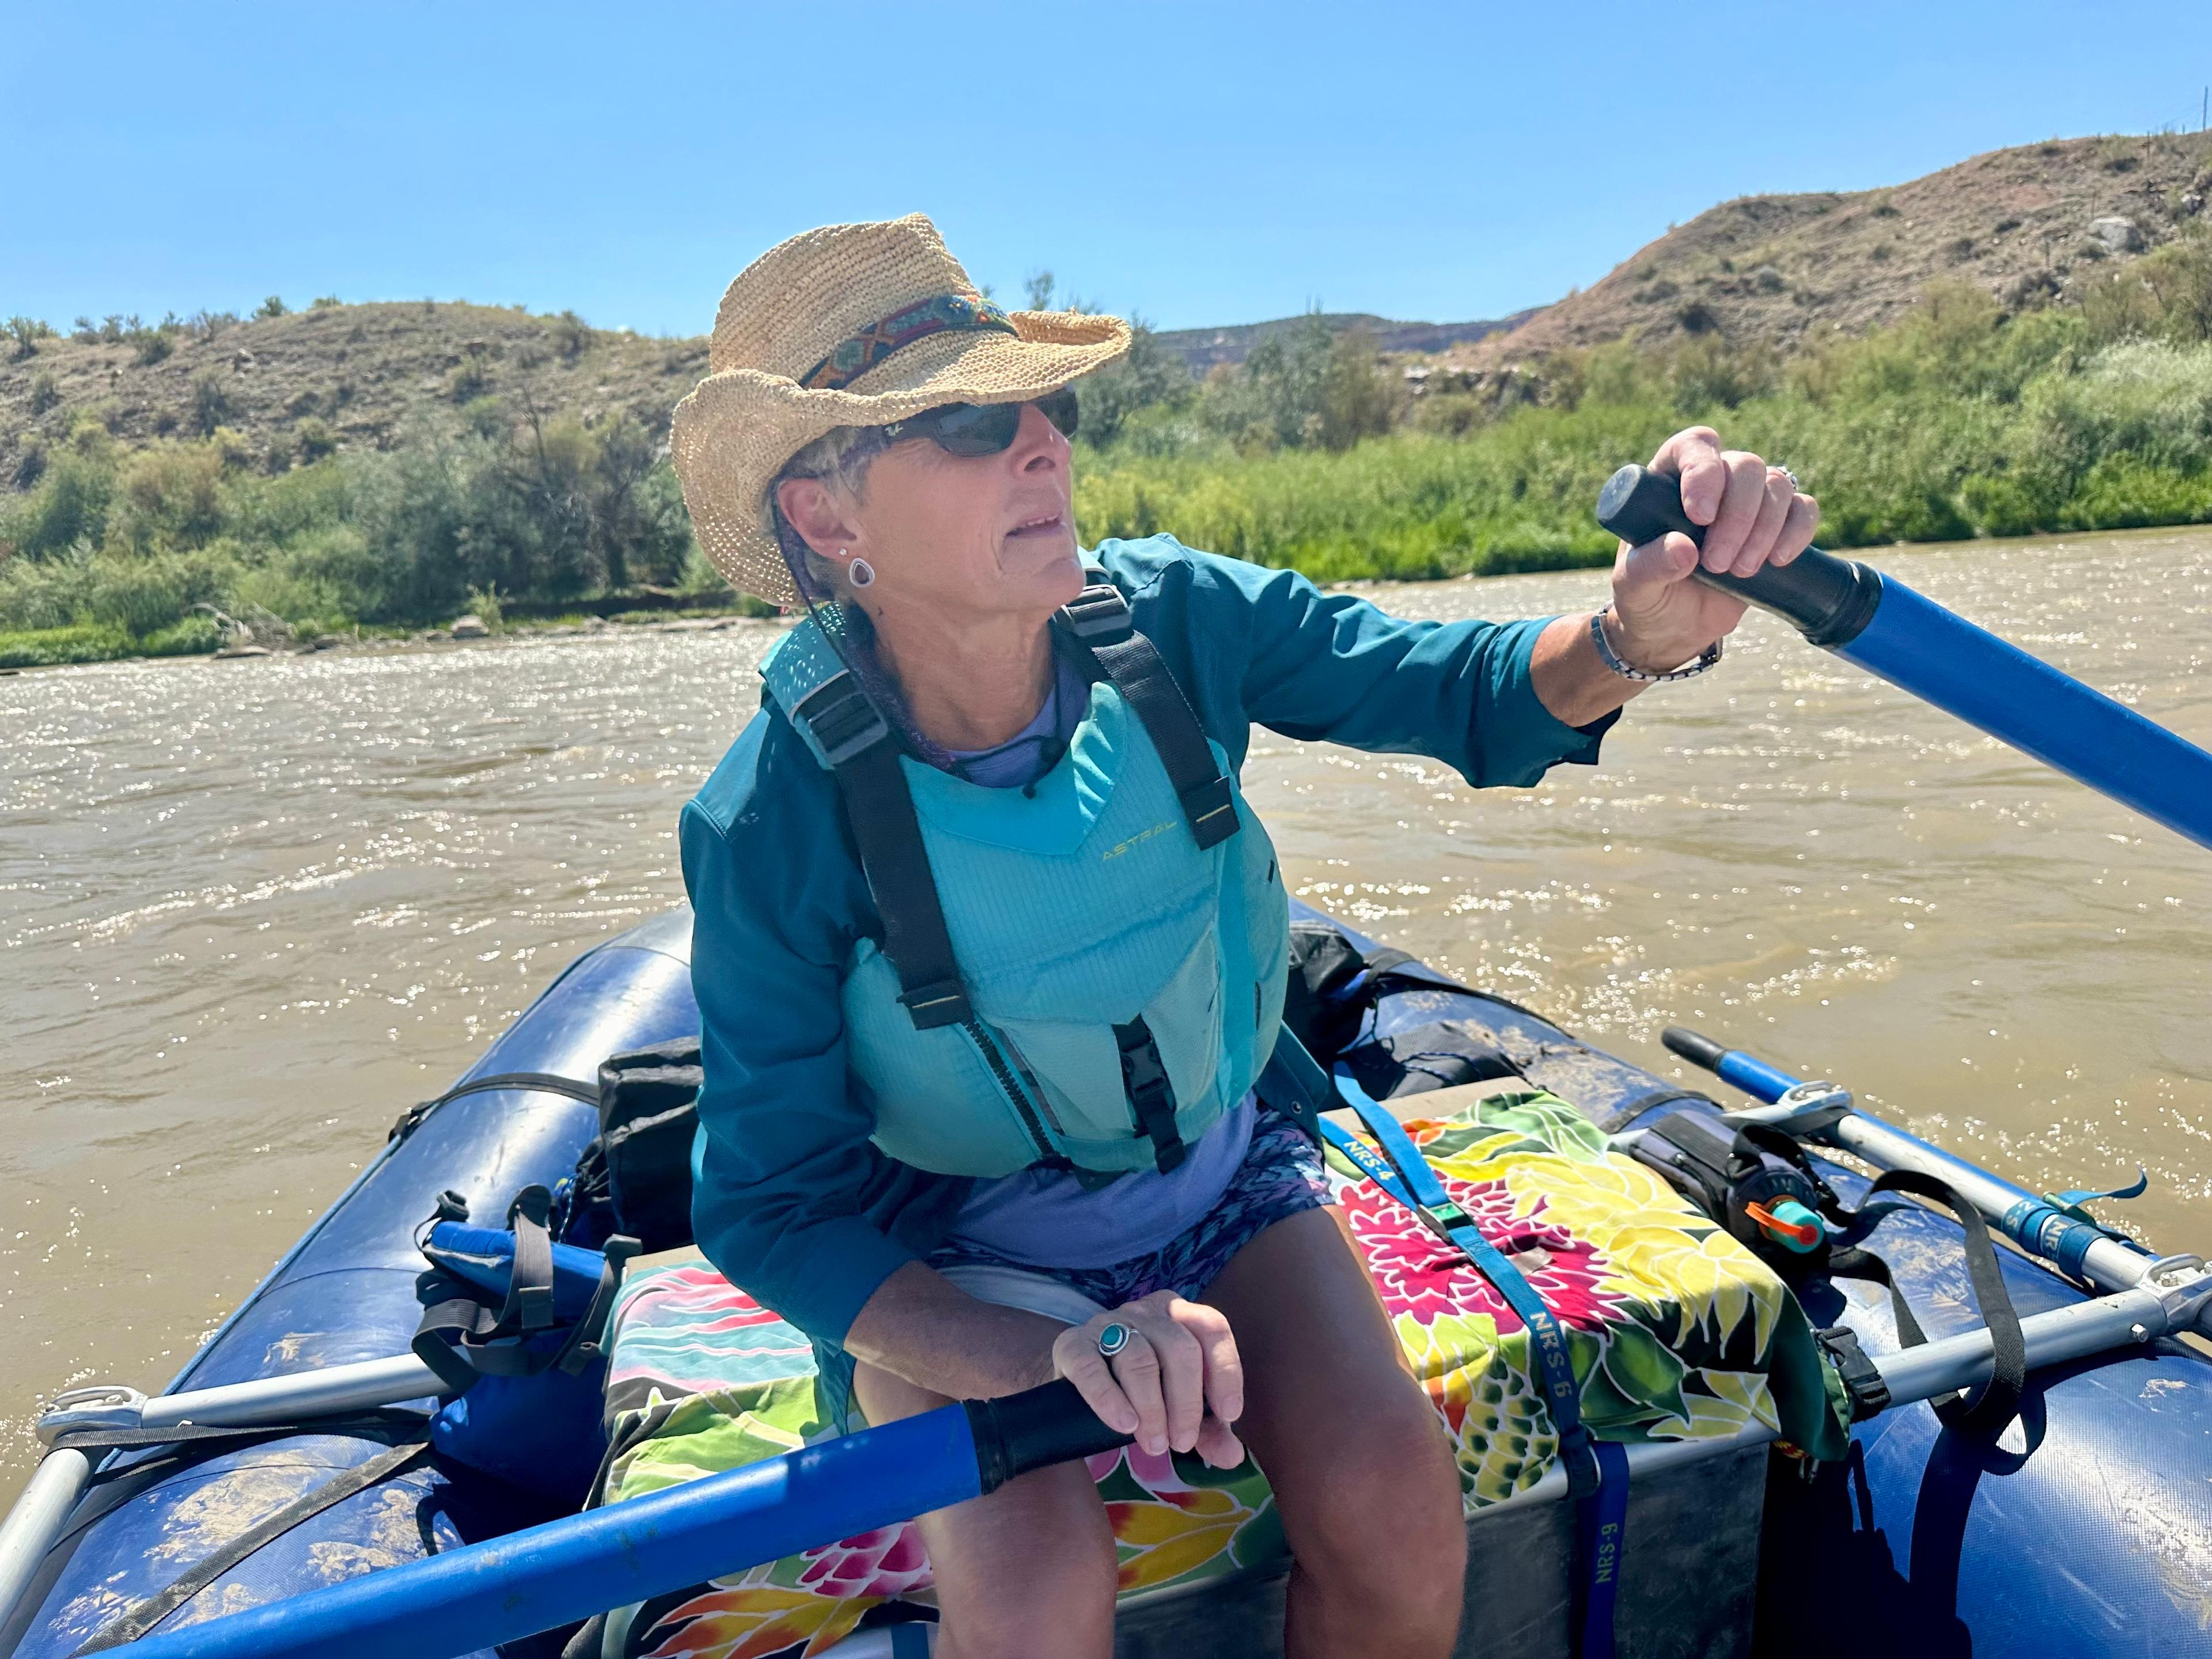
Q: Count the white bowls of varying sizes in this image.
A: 0